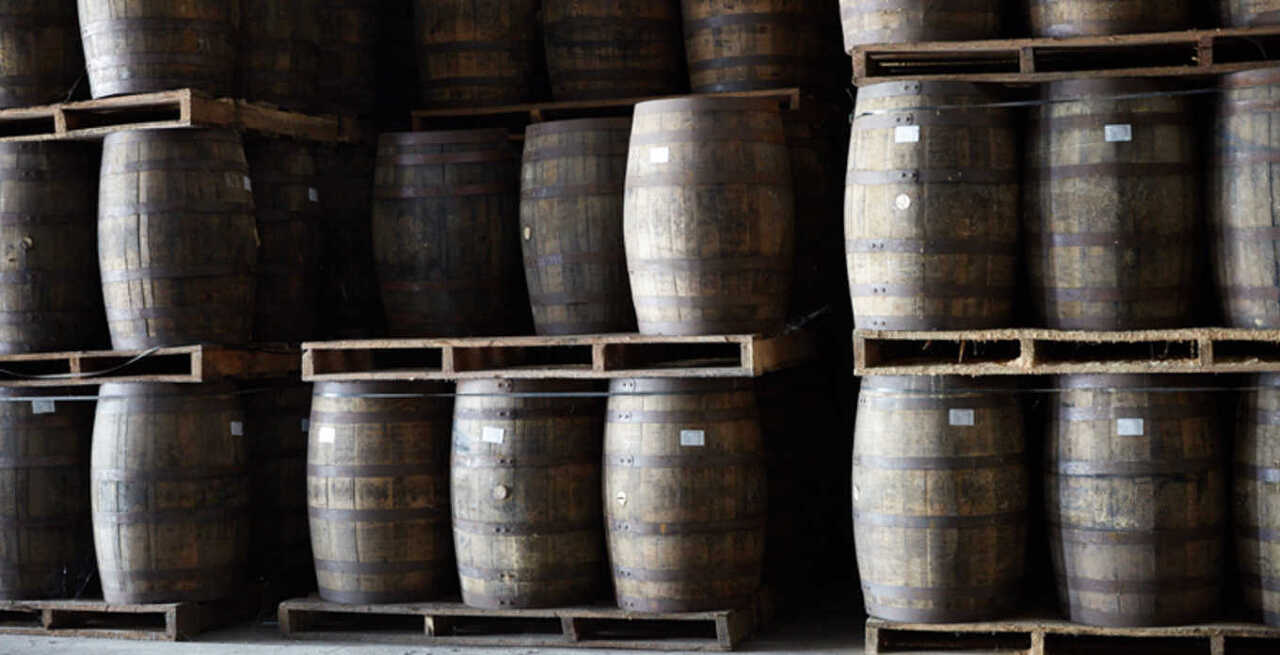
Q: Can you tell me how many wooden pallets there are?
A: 9